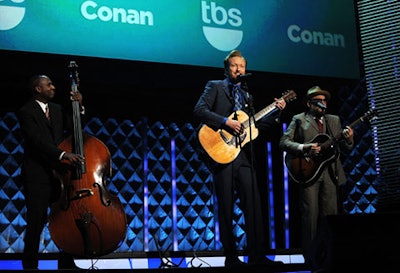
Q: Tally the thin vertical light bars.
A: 5